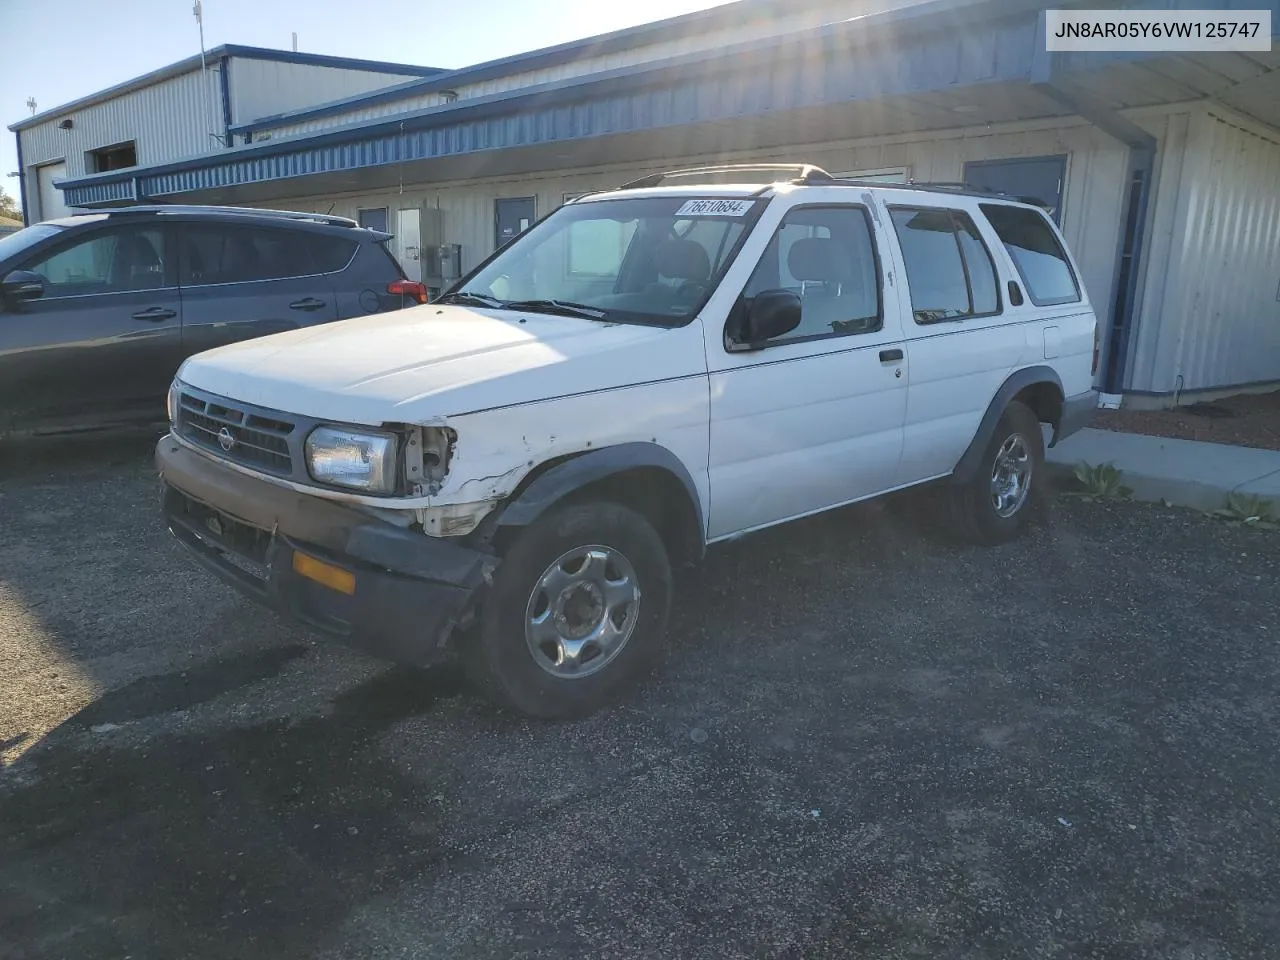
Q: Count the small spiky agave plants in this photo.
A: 2